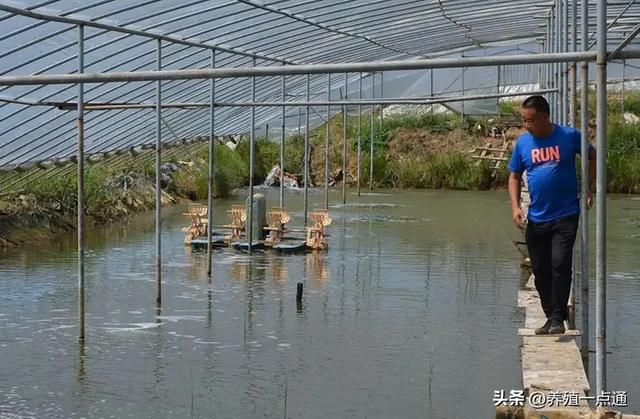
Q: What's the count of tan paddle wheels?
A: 4